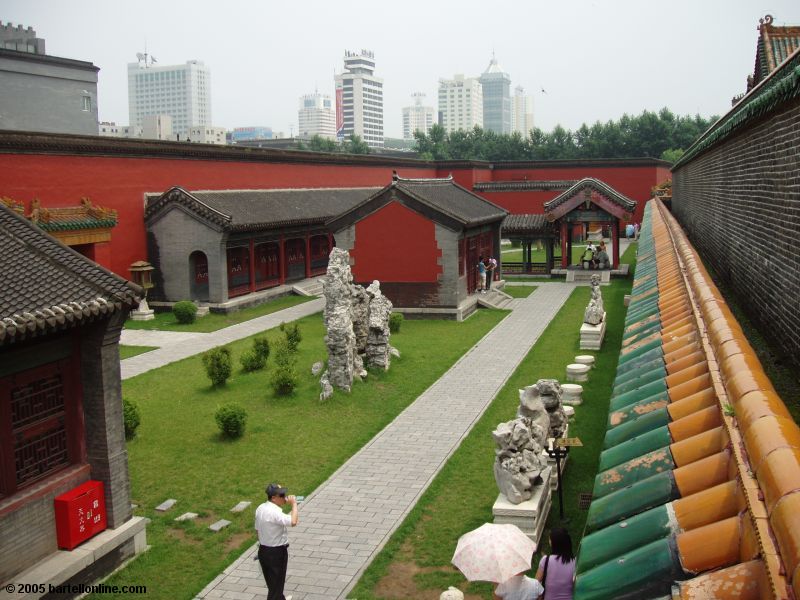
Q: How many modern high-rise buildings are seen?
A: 7